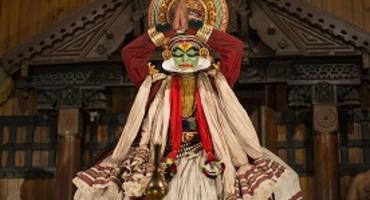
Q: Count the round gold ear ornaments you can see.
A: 2